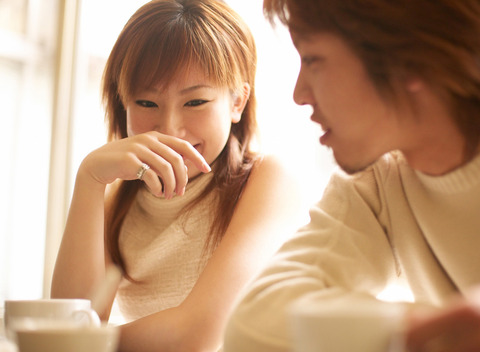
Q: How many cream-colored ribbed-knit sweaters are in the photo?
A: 1